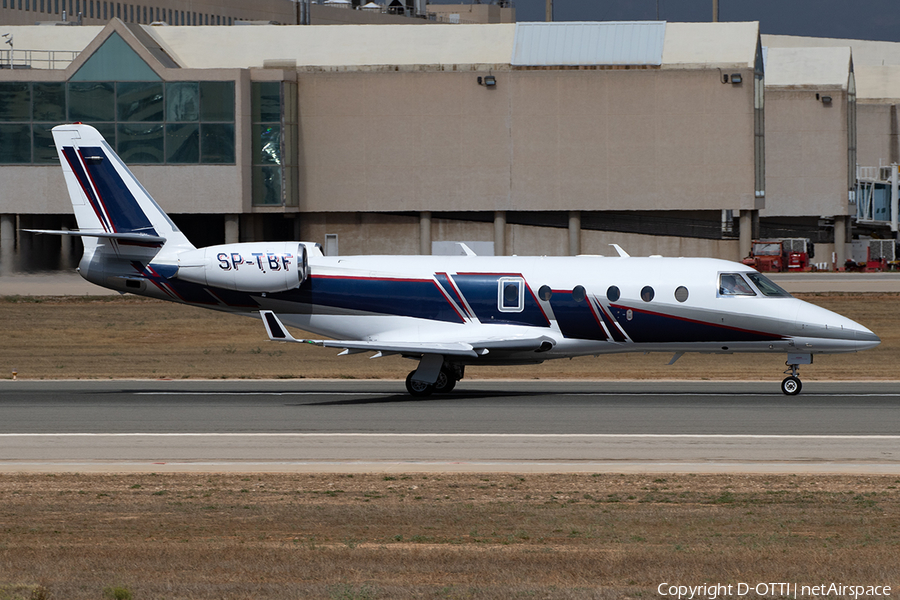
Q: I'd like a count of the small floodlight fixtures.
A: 3